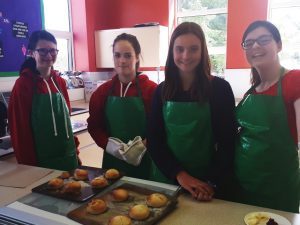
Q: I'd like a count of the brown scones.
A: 11